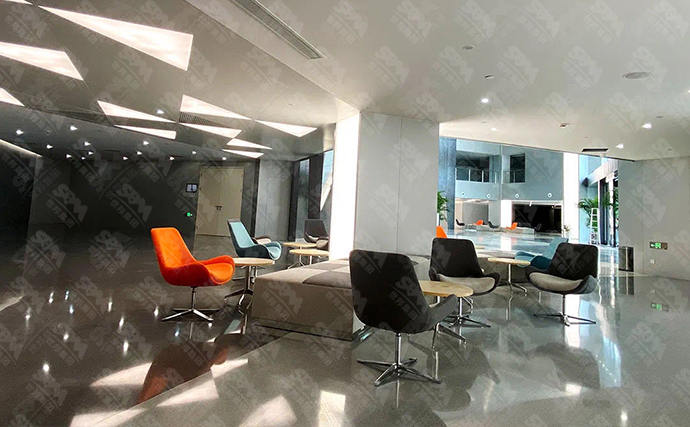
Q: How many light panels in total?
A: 11